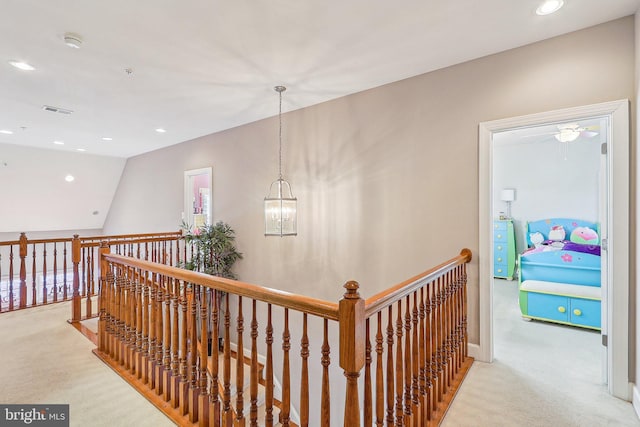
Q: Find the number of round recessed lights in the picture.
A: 8